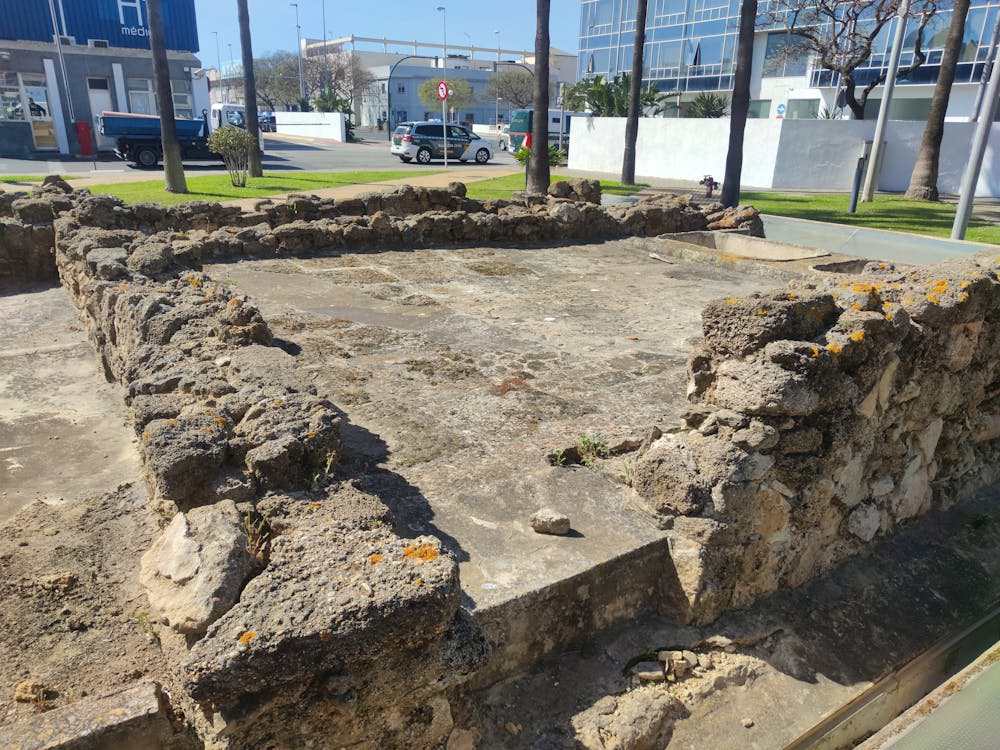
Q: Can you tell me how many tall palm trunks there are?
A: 6